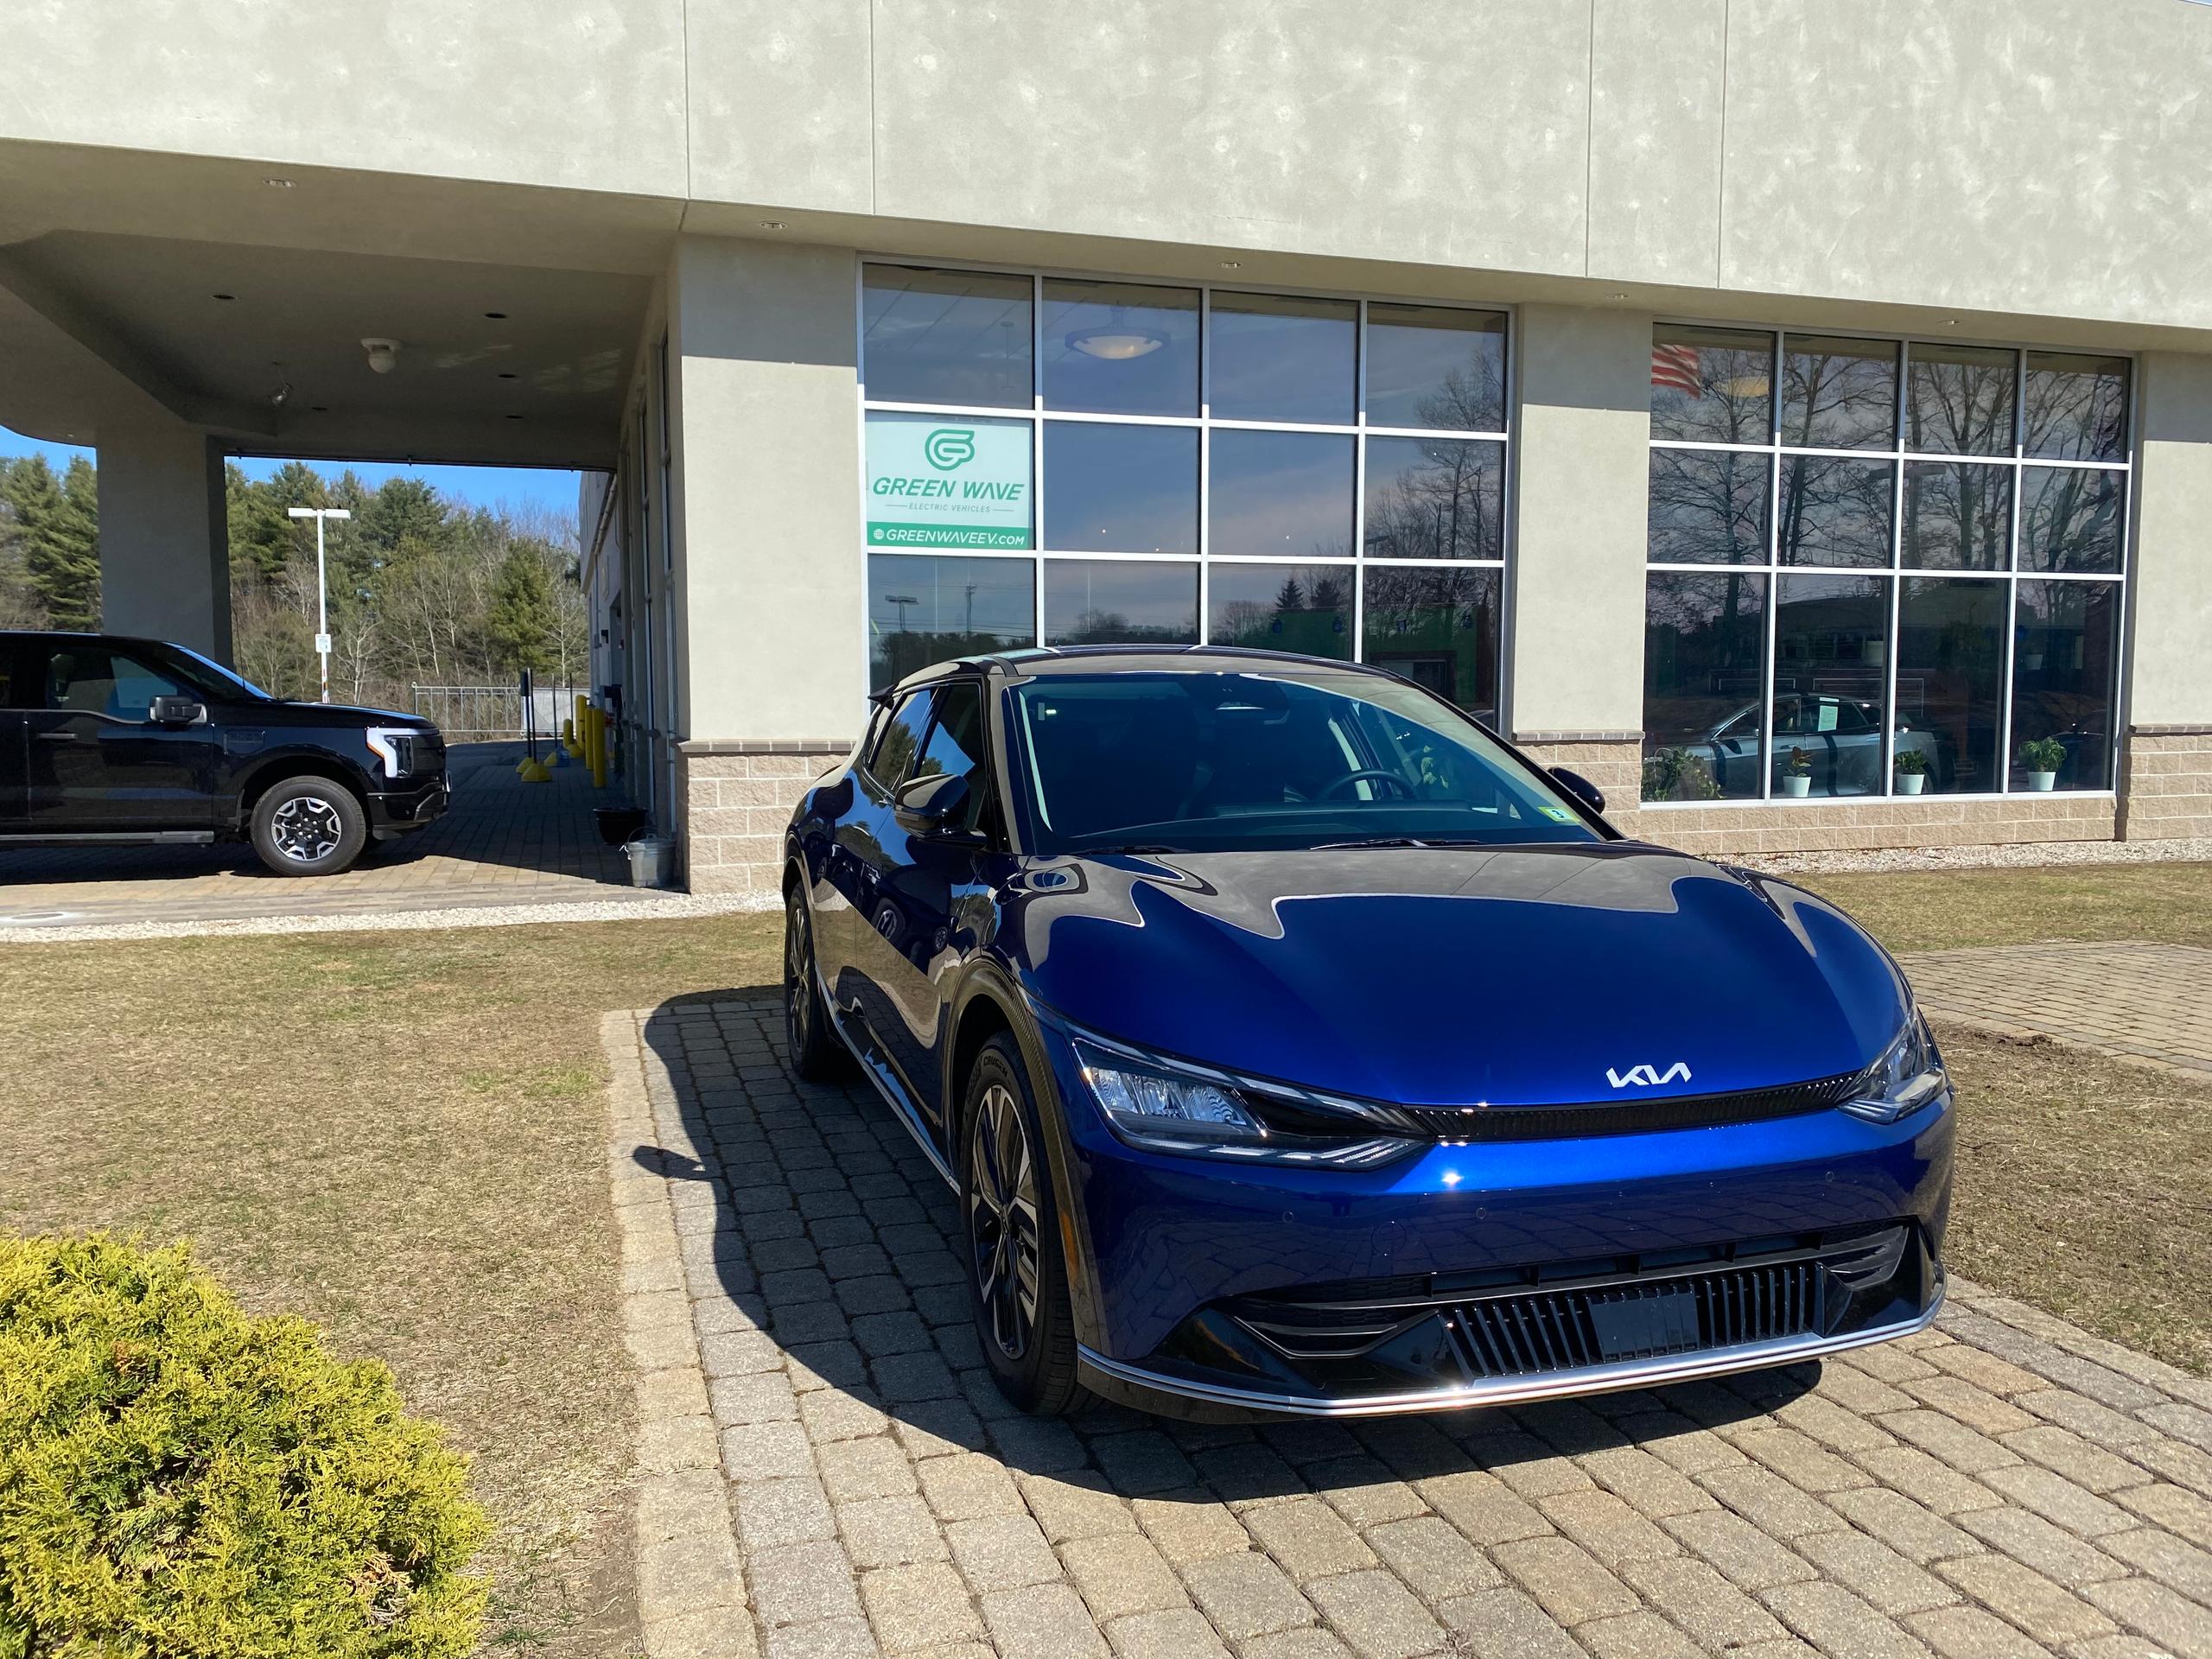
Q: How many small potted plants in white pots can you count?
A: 3